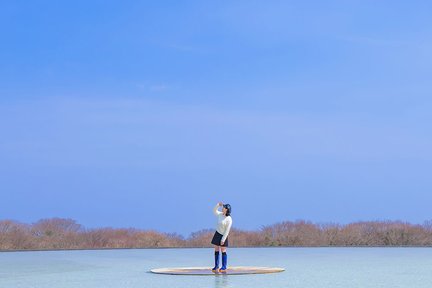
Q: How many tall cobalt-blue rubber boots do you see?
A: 2